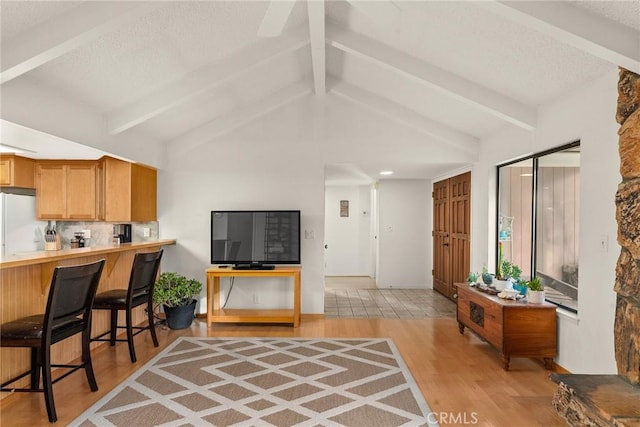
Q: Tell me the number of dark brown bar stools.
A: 2